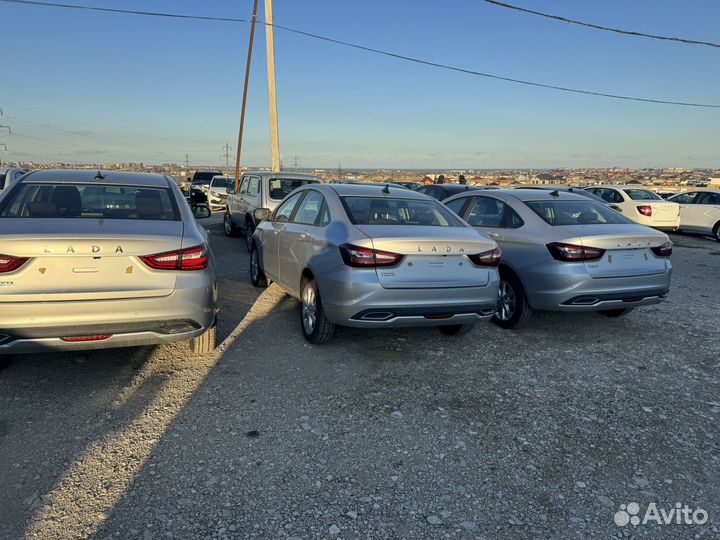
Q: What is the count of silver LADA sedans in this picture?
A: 3